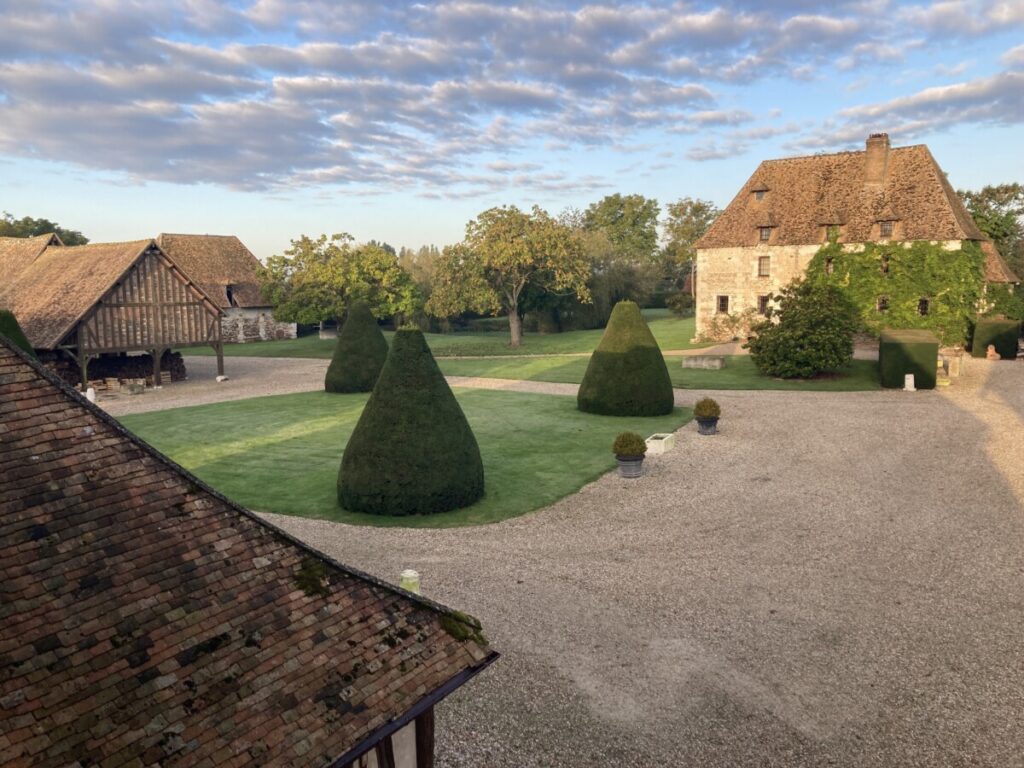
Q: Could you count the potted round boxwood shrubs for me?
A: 2